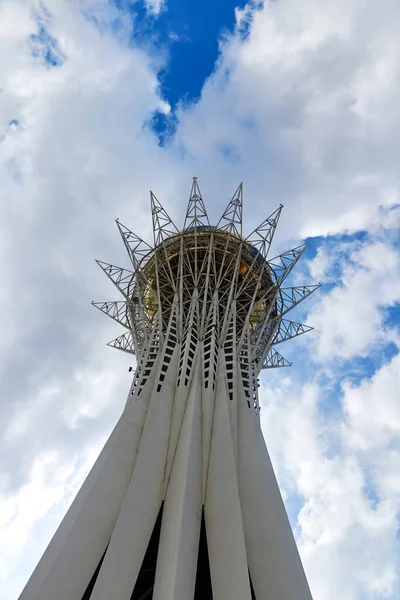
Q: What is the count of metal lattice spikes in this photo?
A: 12